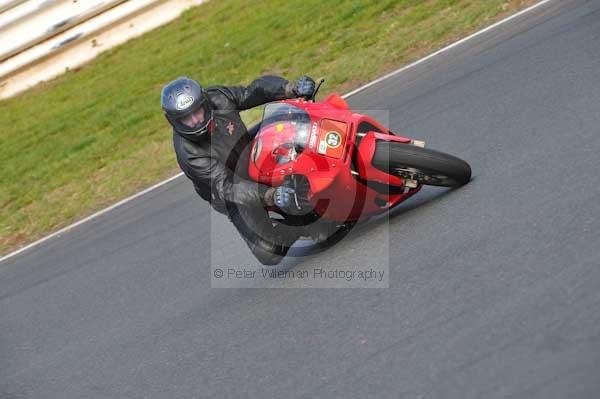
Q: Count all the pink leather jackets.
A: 0